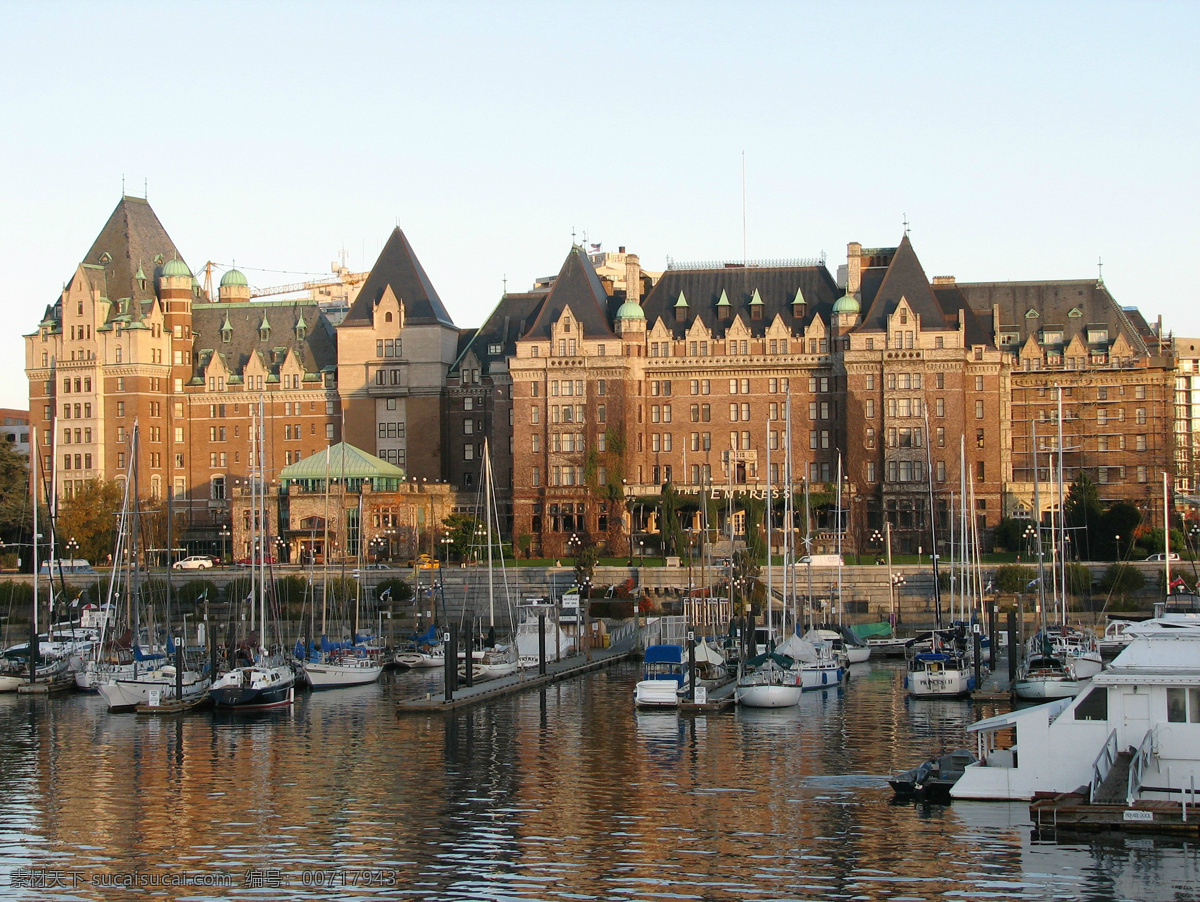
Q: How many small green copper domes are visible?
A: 4